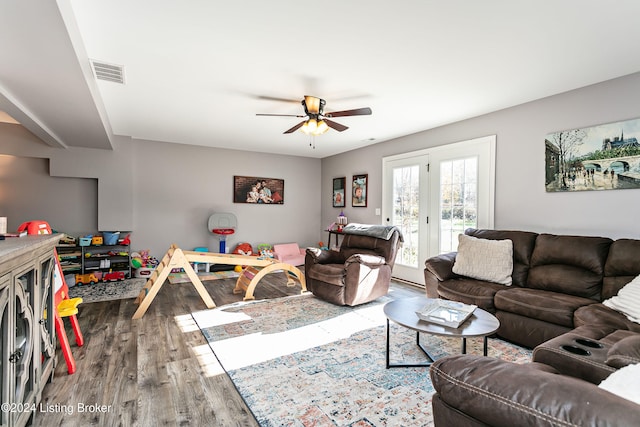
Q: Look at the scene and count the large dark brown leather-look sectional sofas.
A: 1